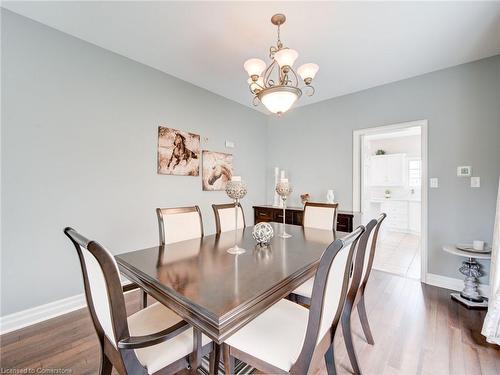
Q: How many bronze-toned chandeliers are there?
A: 1